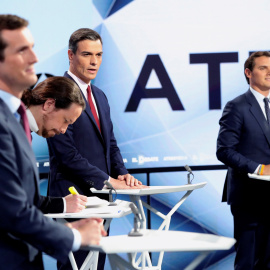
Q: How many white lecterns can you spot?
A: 4